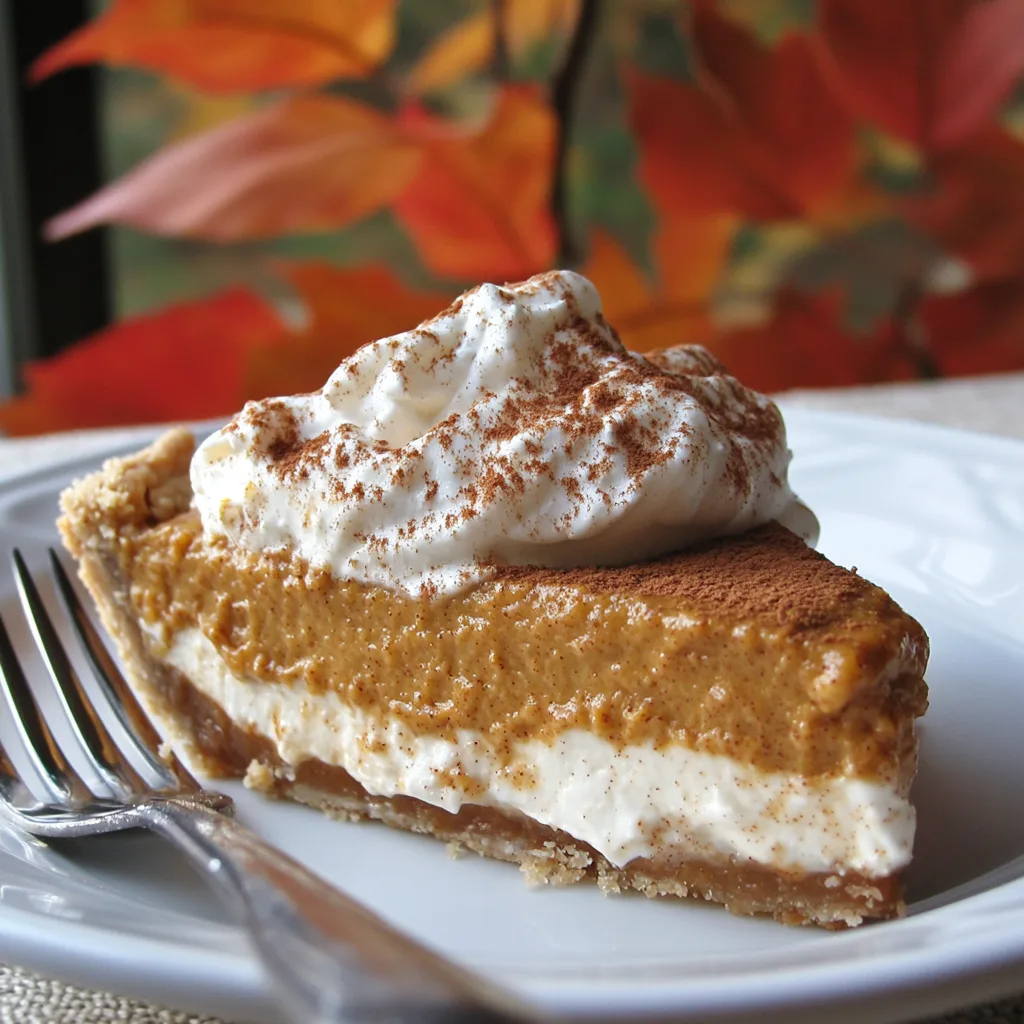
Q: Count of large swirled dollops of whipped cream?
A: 1